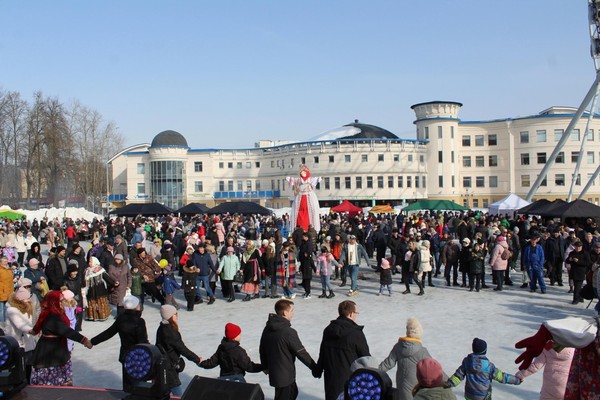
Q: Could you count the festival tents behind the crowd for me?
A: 11